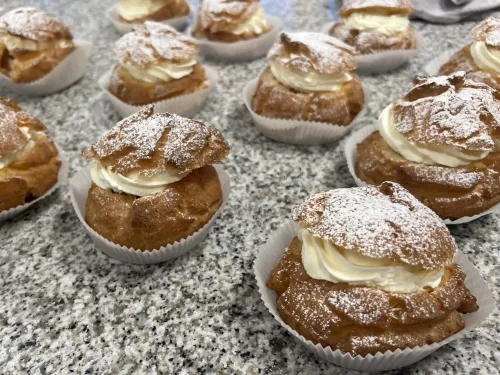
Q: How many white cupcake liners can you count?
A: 11